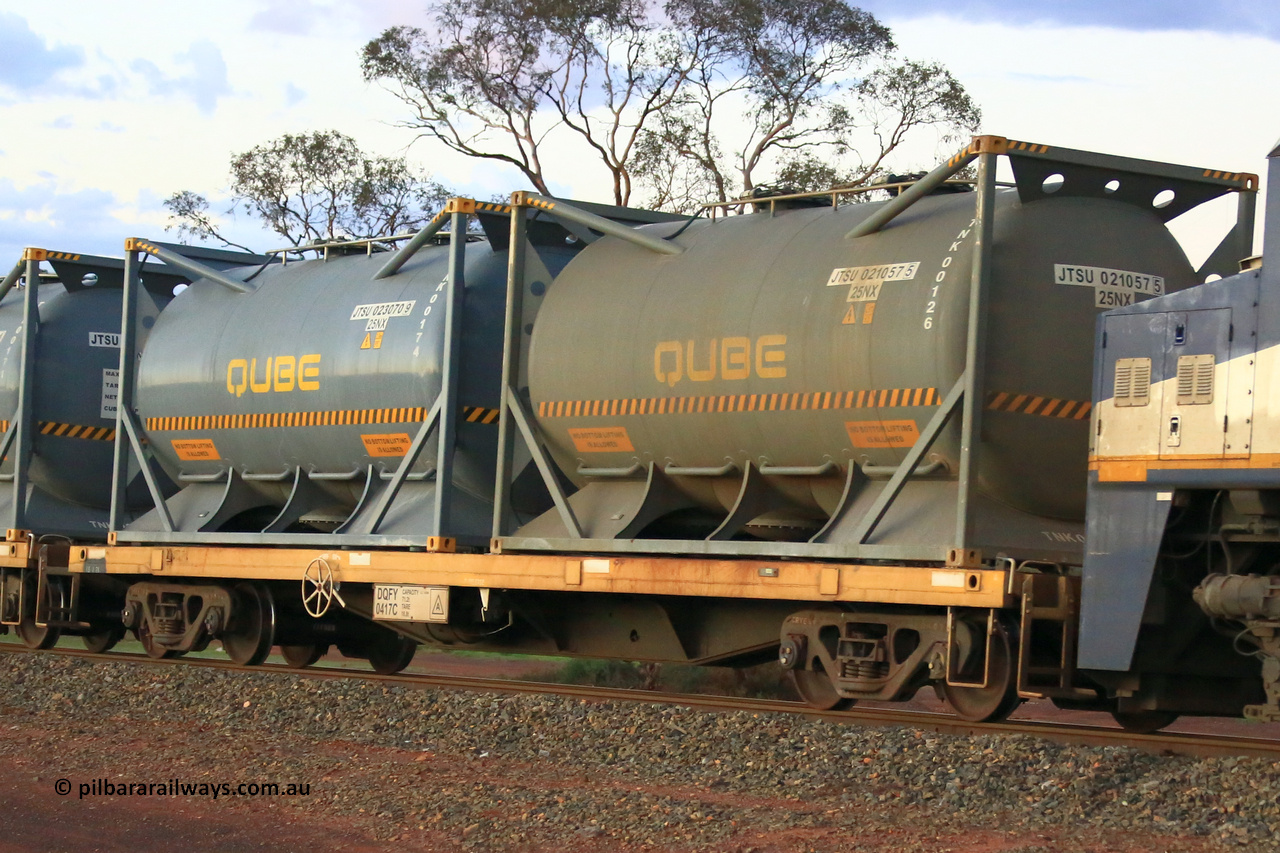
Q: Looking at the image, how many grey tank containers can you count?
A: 3